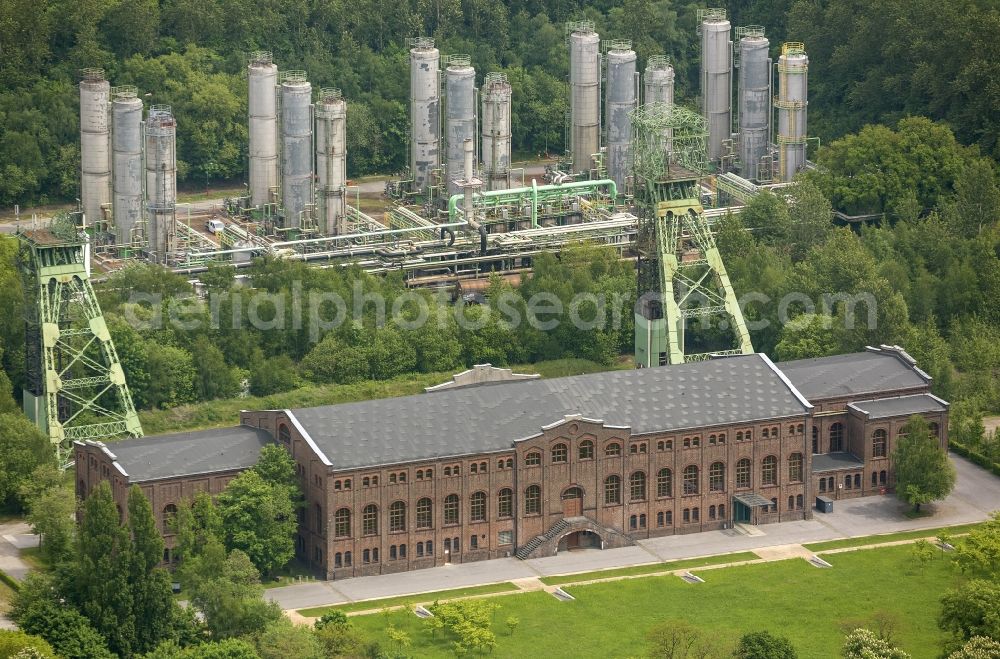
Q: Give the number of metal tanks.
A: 15